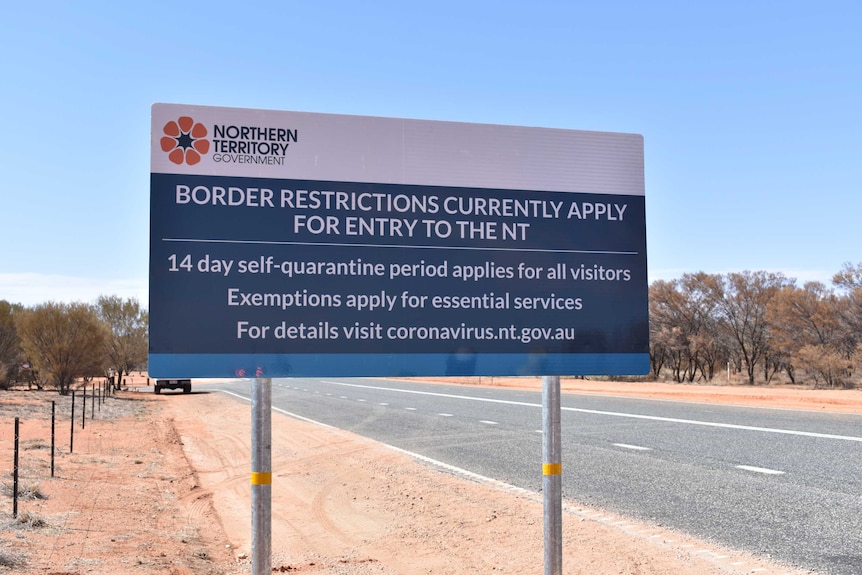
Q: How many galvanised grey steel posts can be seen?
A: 2